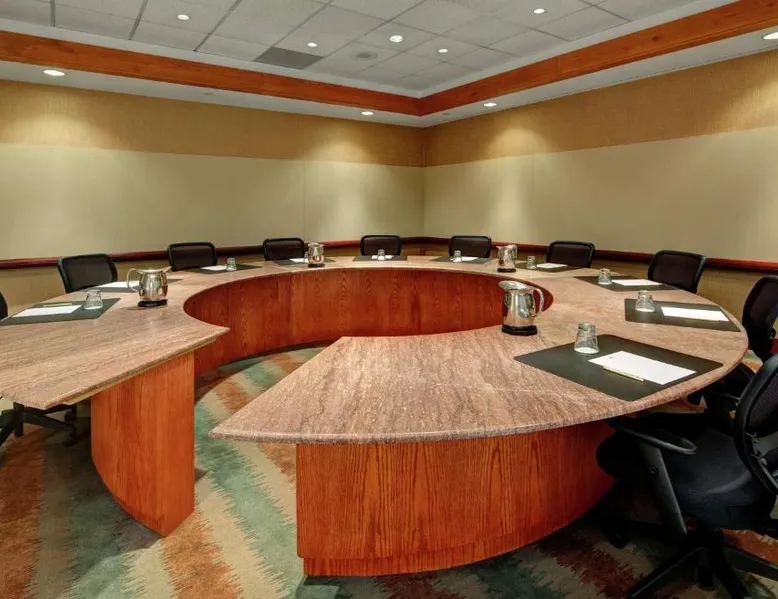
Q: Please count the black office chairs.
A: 10